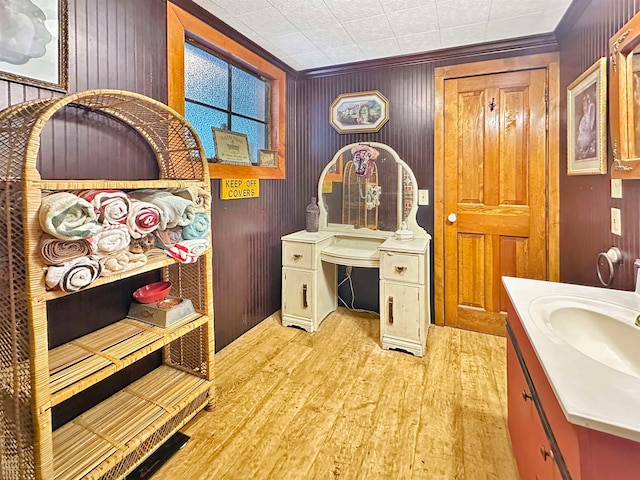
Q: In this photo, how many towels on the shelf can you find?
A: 13